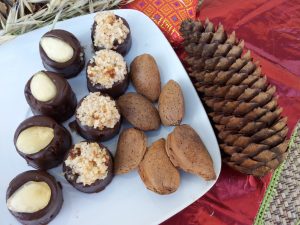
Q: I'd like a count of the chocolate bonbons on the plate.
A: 8